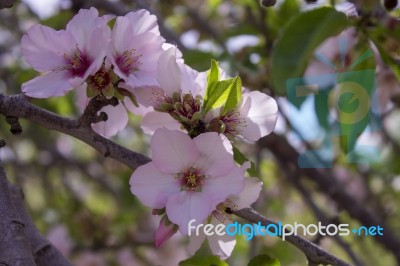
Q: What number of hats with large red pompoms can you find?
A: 0